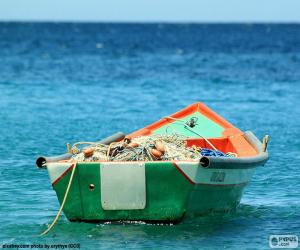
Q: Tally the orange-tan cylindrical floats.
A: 4